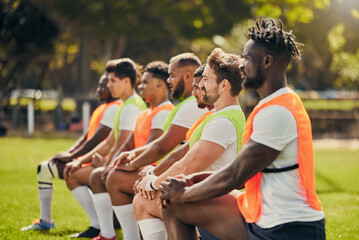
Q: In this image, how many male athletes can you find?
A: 7